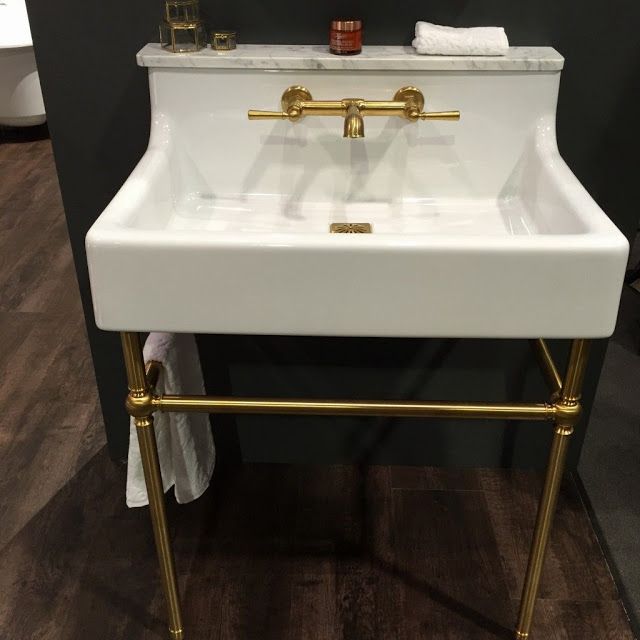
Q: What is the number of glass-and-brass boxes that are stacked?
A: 2